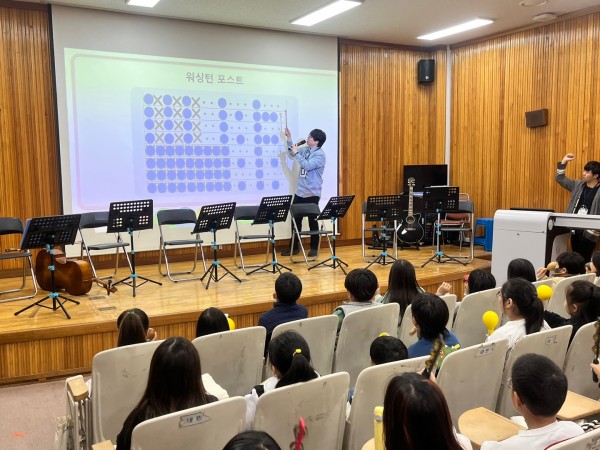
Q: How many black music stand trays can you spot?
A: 7